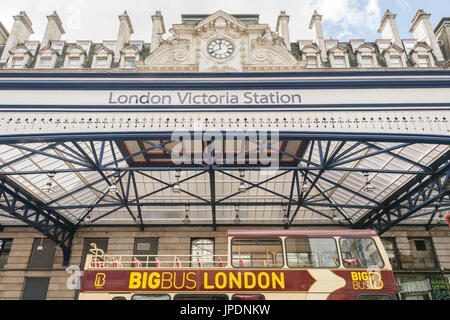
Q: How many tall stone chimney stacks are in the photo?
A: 8